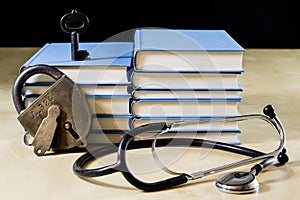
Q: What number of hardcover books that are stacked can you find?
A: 11